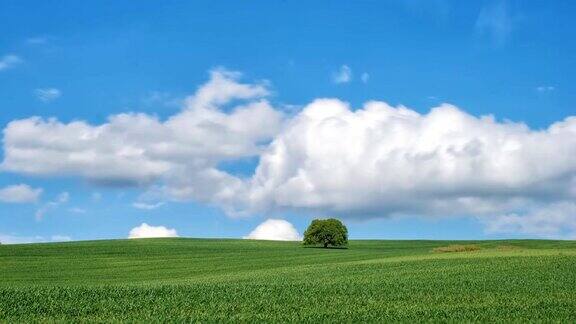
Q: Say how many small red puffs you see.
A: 0